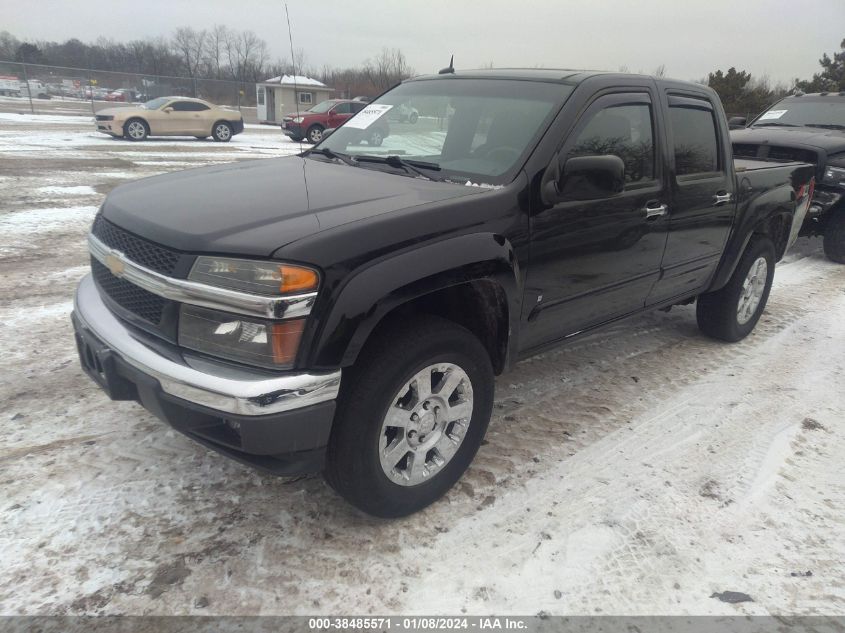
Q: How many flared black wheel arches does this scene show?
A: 2